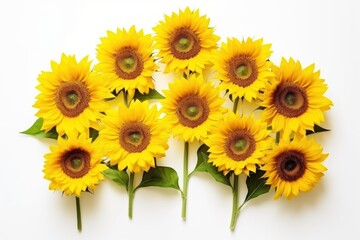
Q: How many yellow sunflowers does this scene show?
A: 10